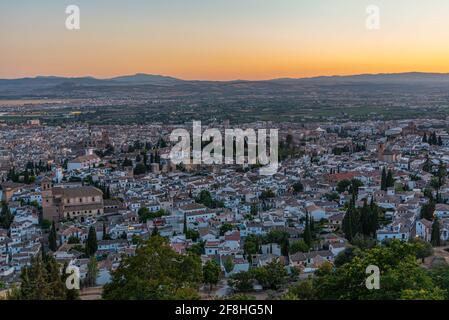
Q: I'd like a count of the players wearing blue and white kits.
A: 0